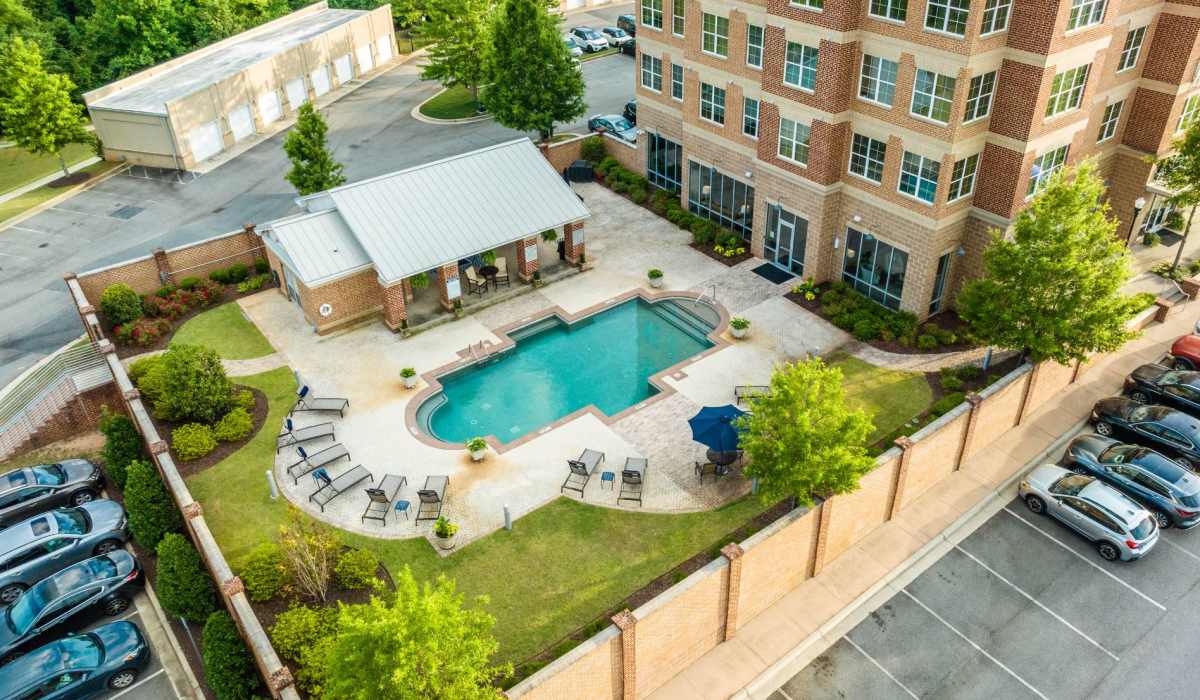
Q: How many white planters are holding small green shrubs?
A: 5